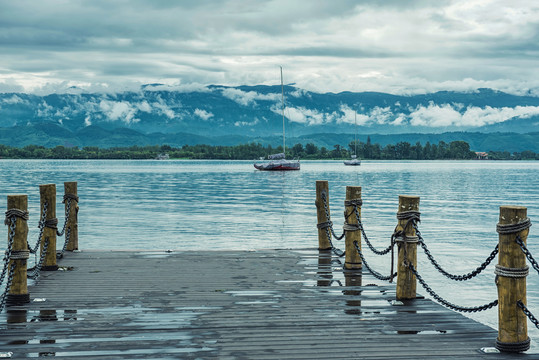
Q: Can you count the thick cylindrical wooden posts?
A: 7